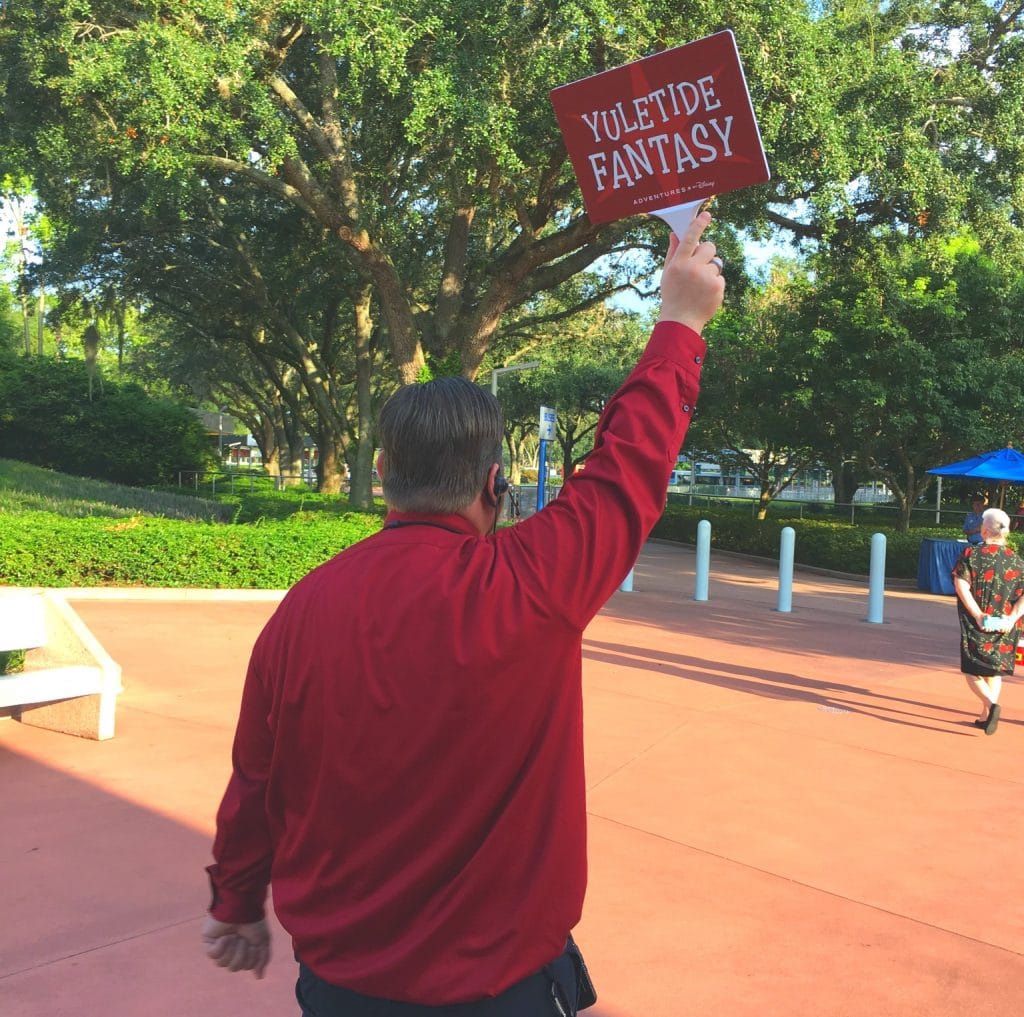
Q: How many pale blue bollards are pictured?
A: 4